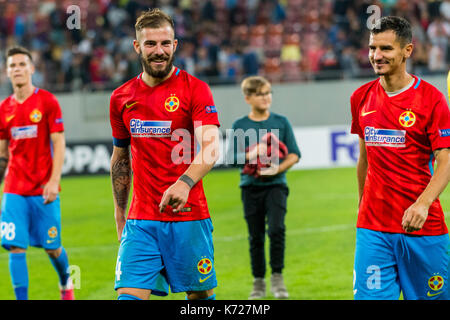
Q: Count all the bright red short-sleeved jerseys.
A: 3